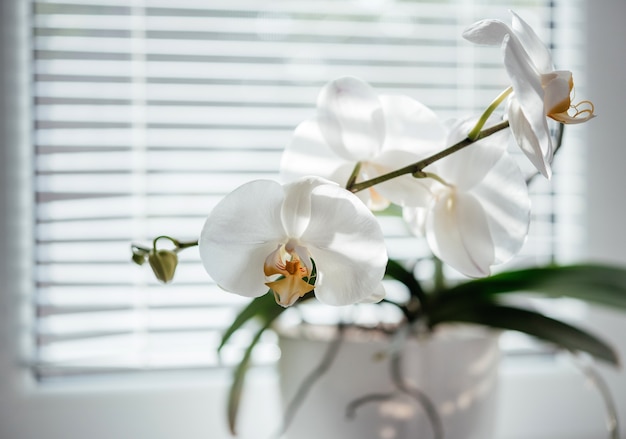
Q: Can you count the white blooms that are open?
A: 4